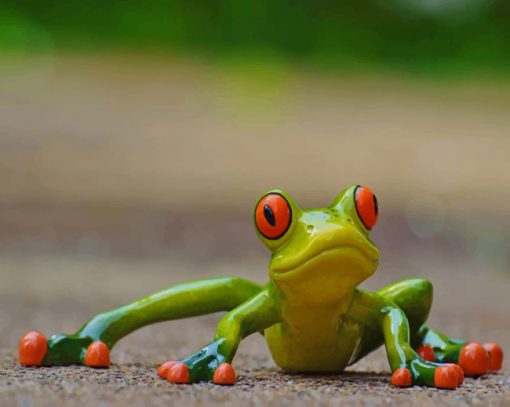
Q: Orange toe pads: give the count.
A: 11